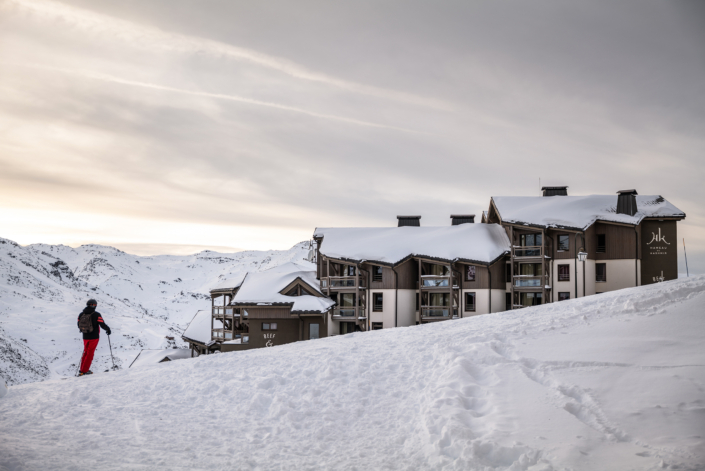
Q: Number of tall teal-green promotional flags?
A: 0